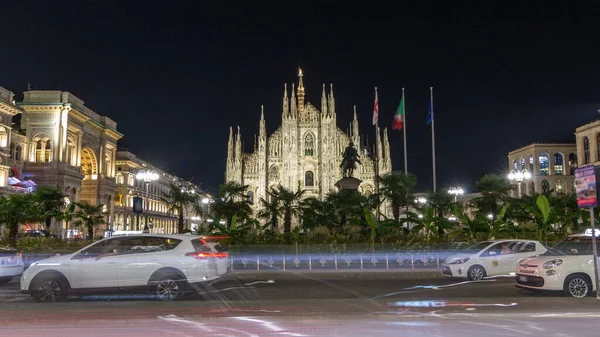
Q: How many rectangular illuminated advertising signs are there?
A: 1